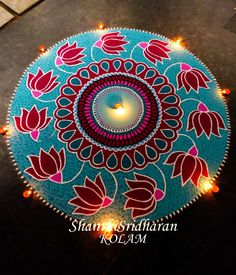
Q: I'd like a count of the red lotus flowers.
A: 11